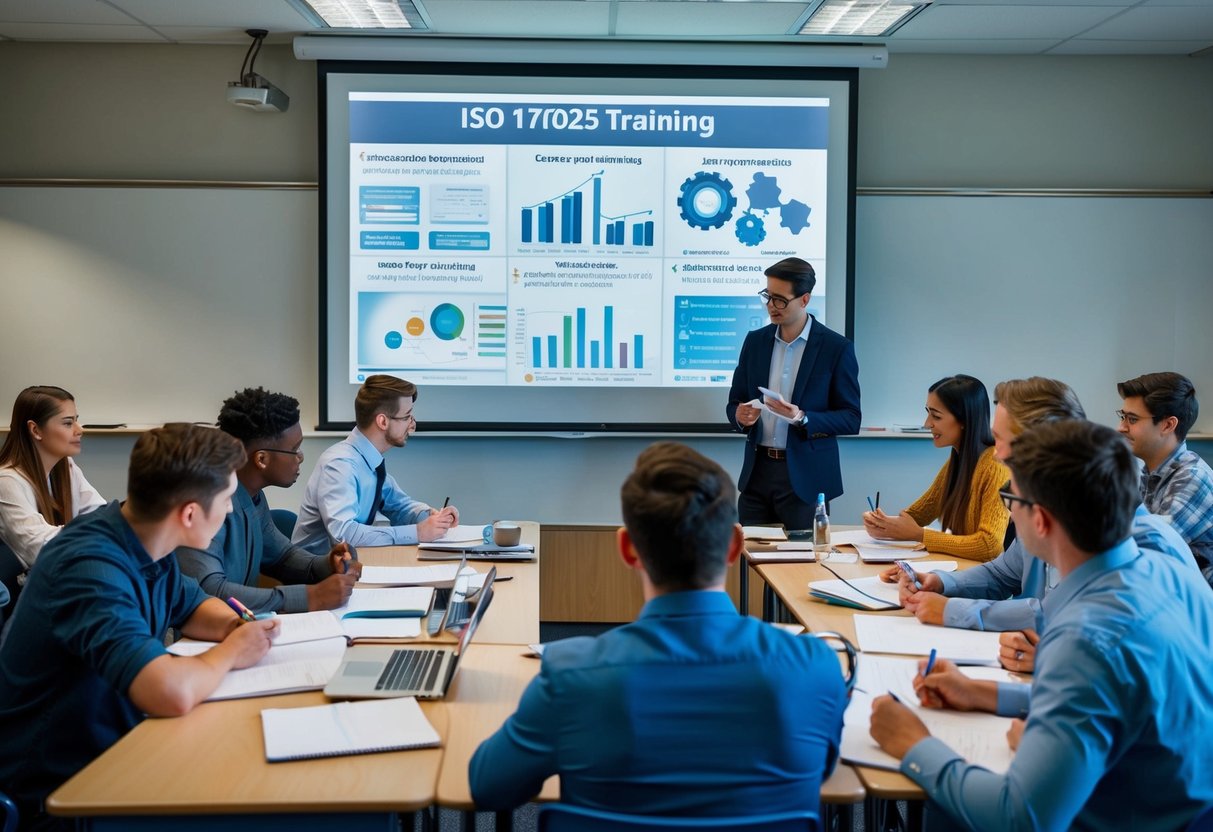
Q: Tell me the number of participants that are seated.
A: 9